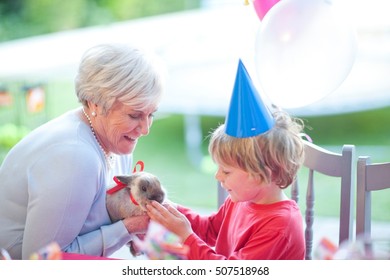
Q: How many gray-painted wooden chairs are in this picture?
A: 2